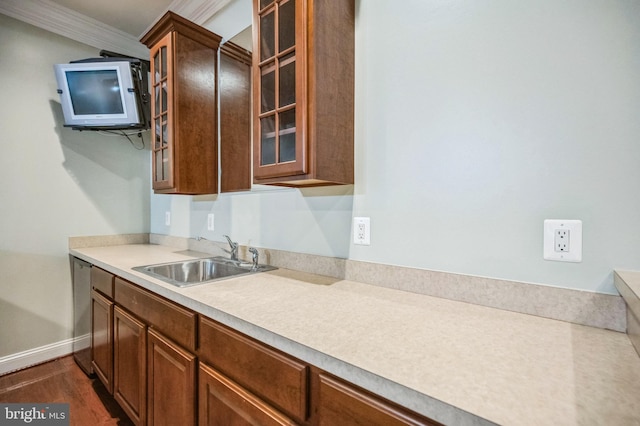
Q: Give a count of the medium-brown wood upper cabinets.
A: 2